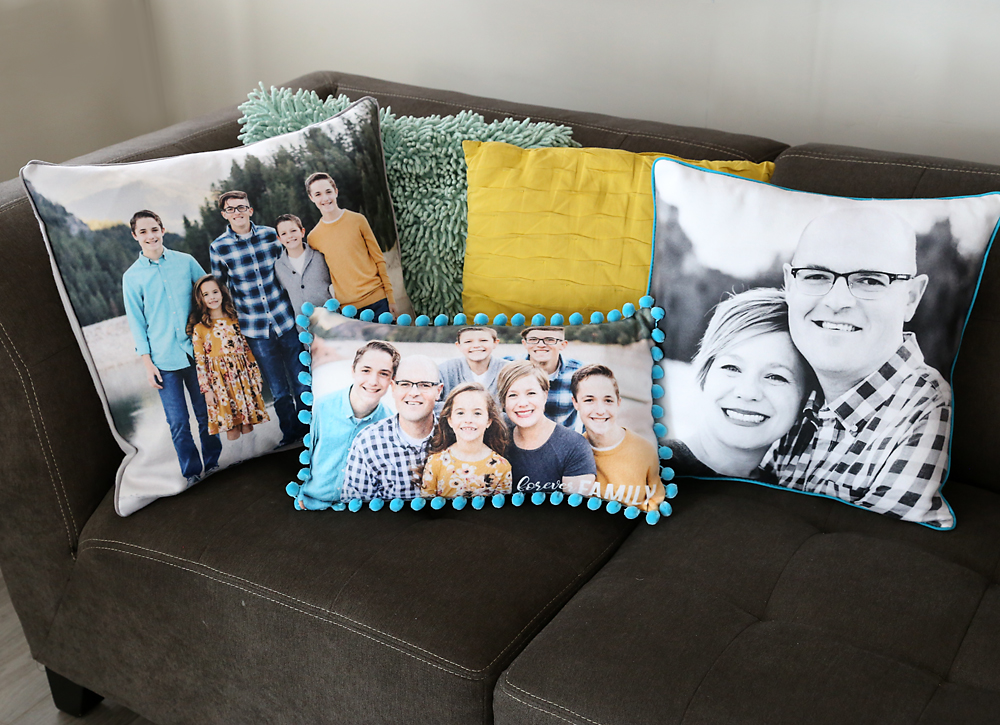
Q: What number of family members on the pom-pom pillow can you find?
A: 7